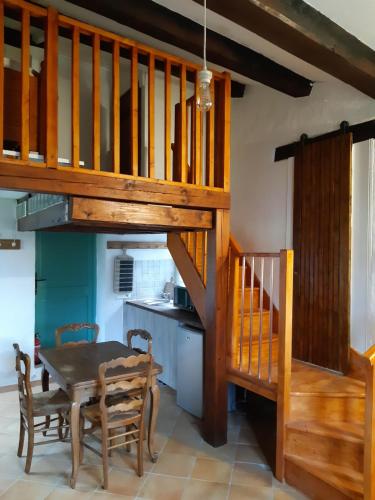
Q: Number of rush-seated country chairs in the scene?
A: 4